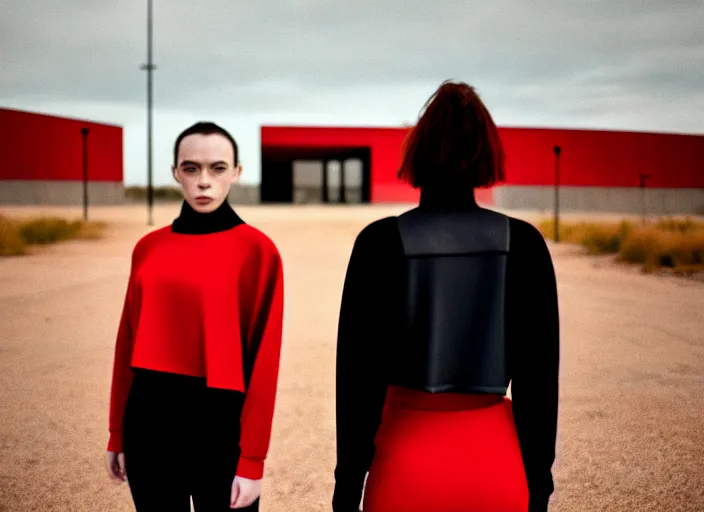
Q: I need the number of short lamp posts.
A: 3